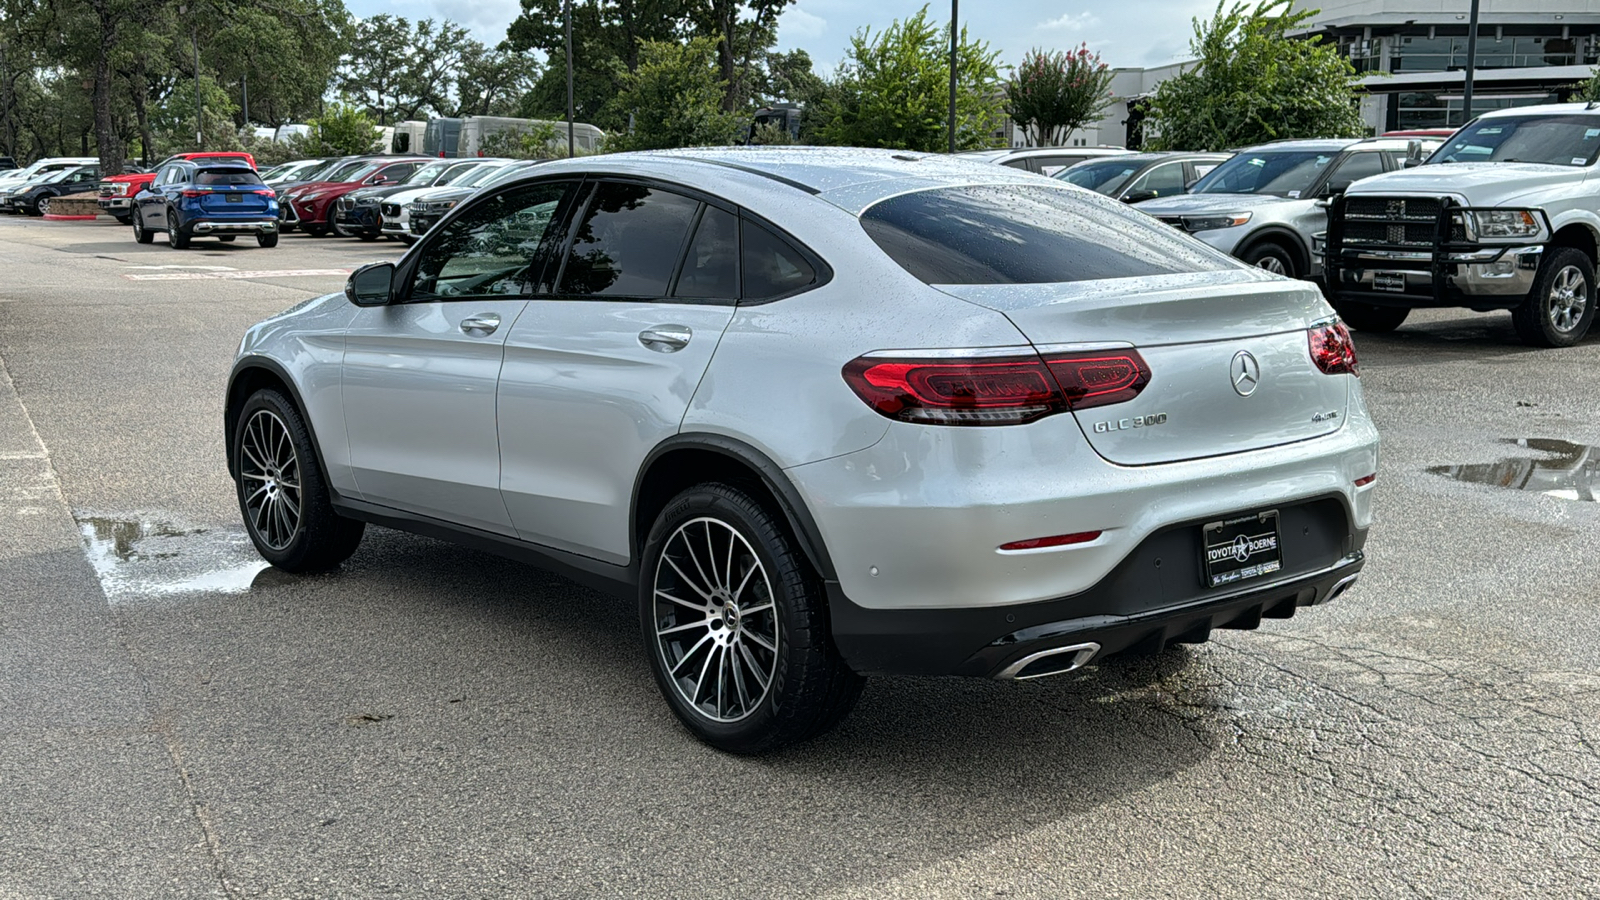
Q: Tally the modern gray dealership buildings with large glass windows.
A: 1